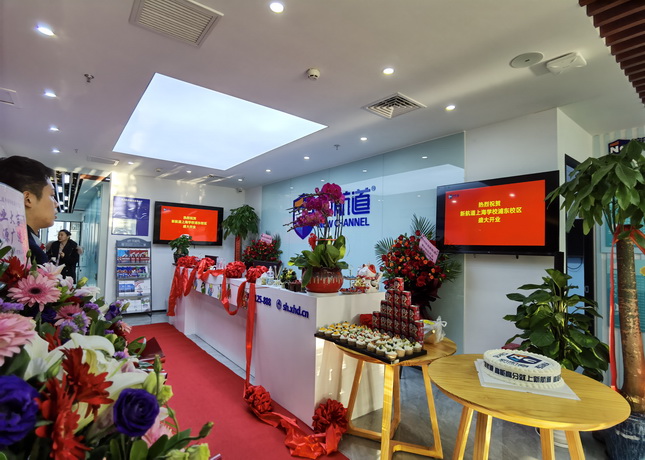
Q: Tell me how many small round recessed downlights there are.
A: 13